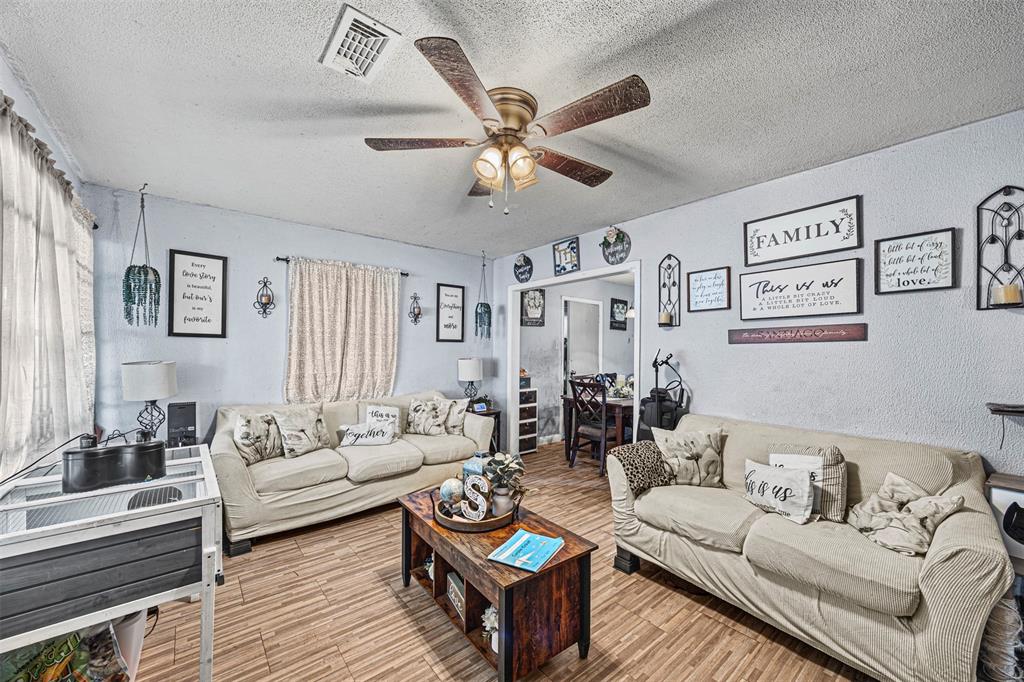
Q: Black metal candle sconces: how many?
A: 4